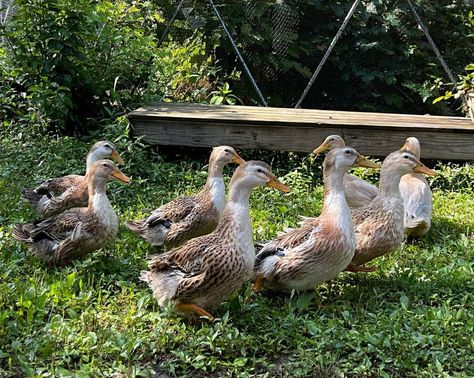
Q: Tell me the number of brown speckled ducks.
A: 6